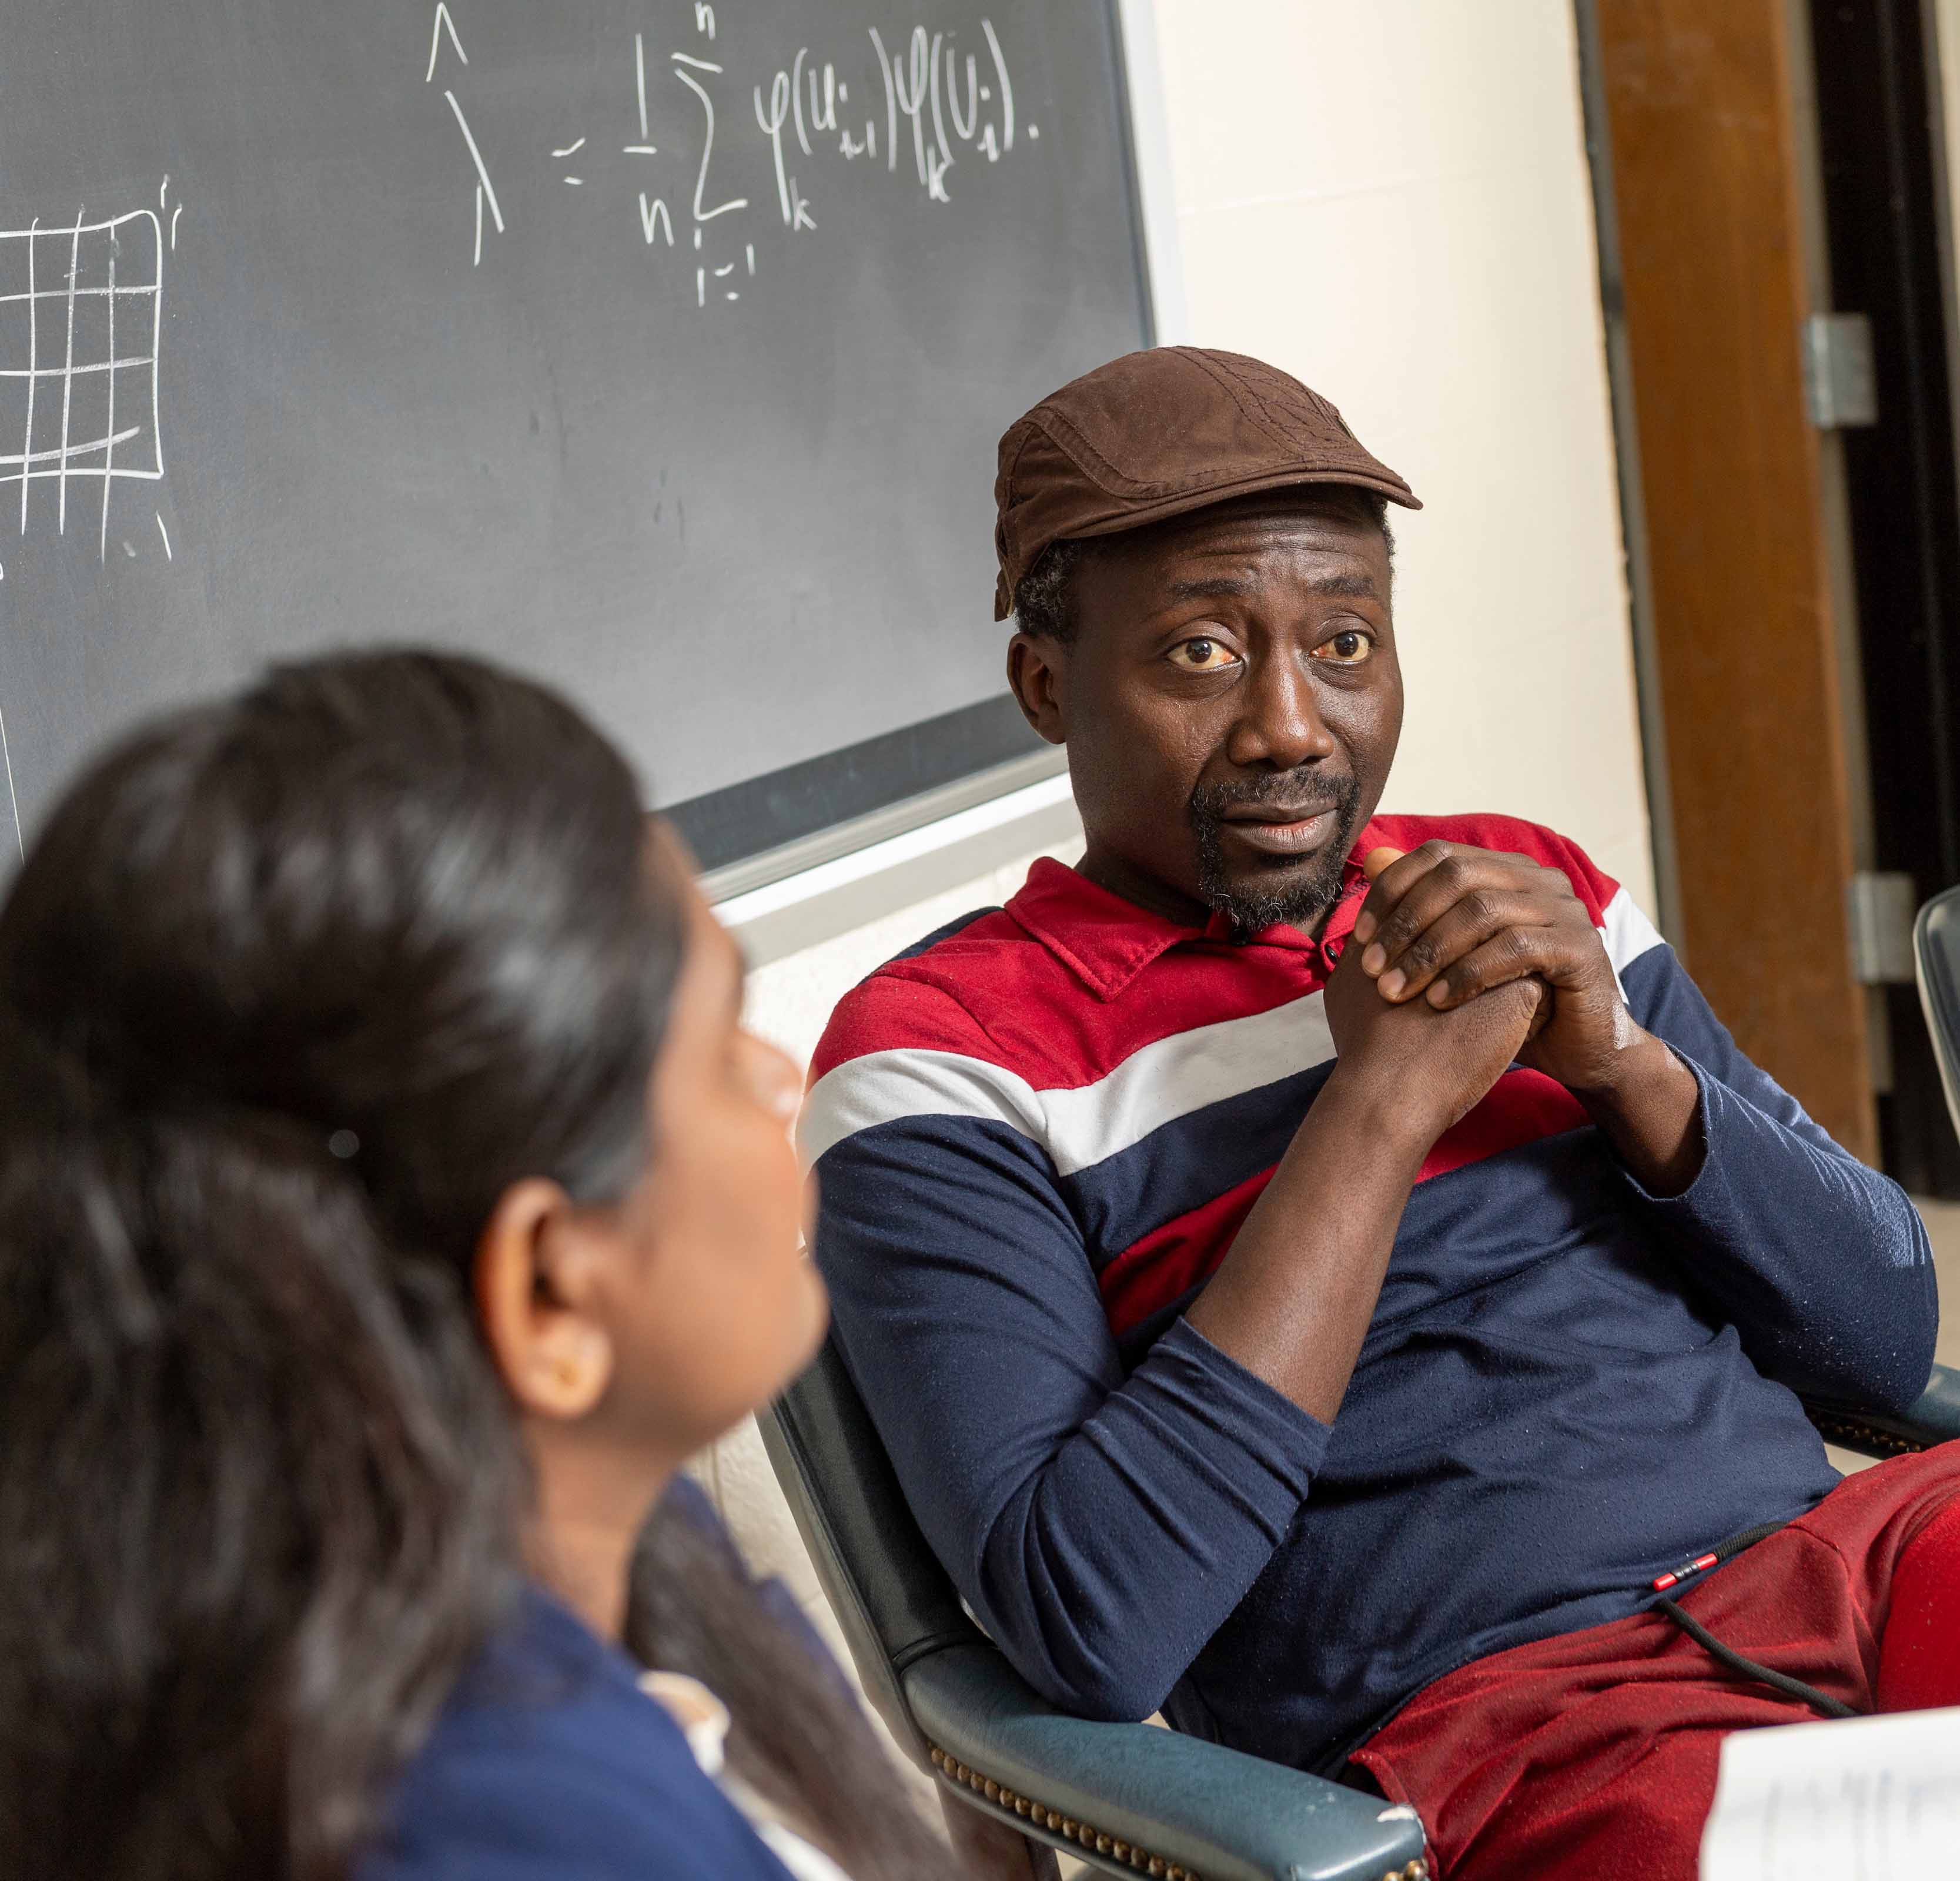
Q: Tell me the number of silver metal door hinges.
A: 2